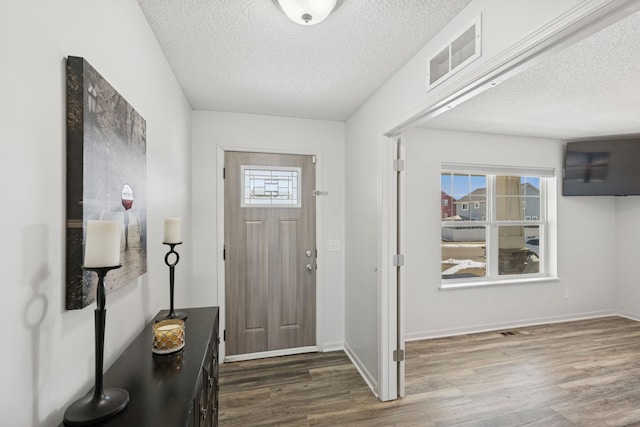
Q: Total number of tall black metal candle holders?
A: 2